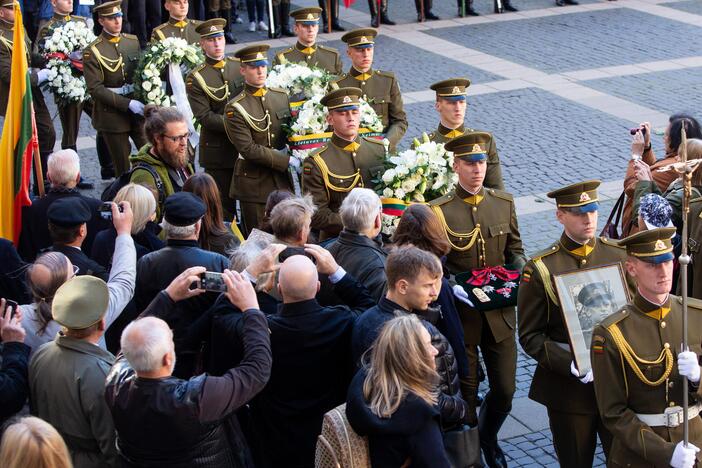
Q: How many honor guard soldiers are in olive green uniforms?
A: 13